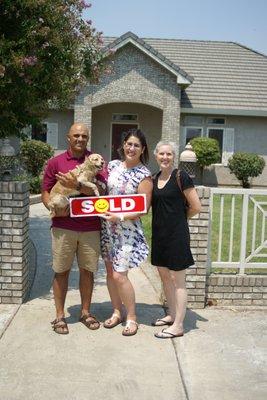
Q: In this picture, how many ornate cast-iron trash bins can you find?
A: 0